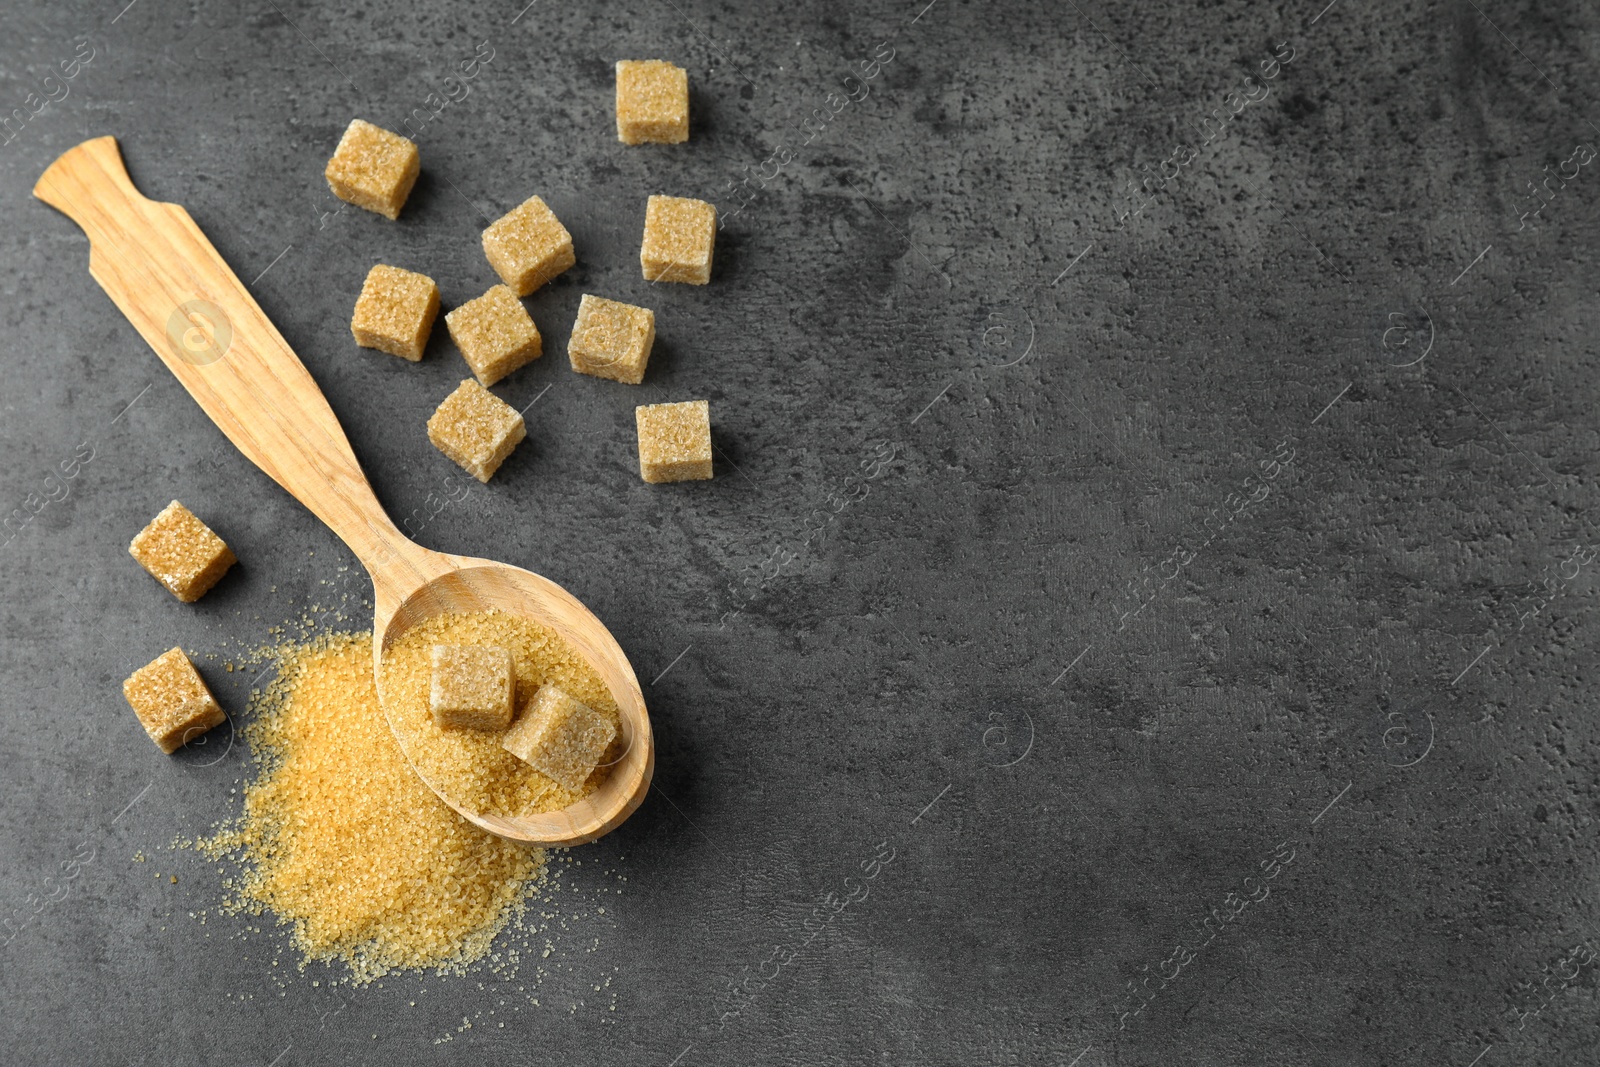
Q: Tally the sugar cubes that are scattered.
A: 11